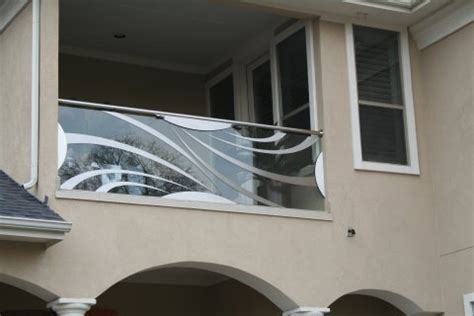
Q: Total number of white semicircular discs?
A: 4